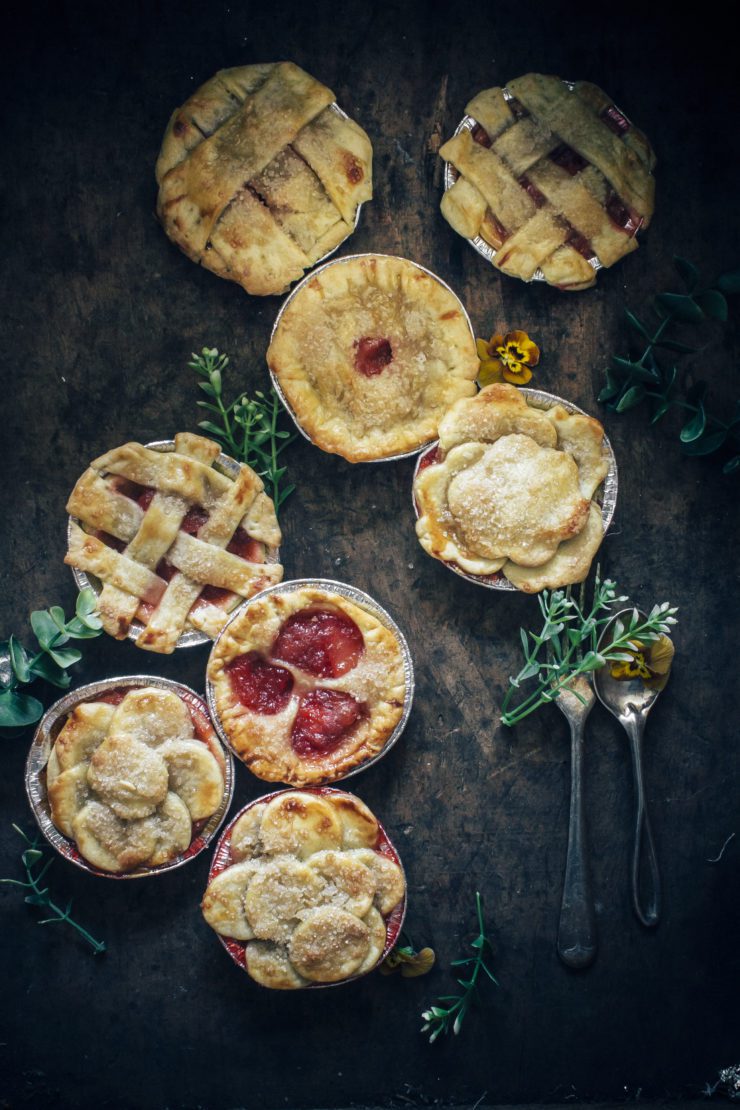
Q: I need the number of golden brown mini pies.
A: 8